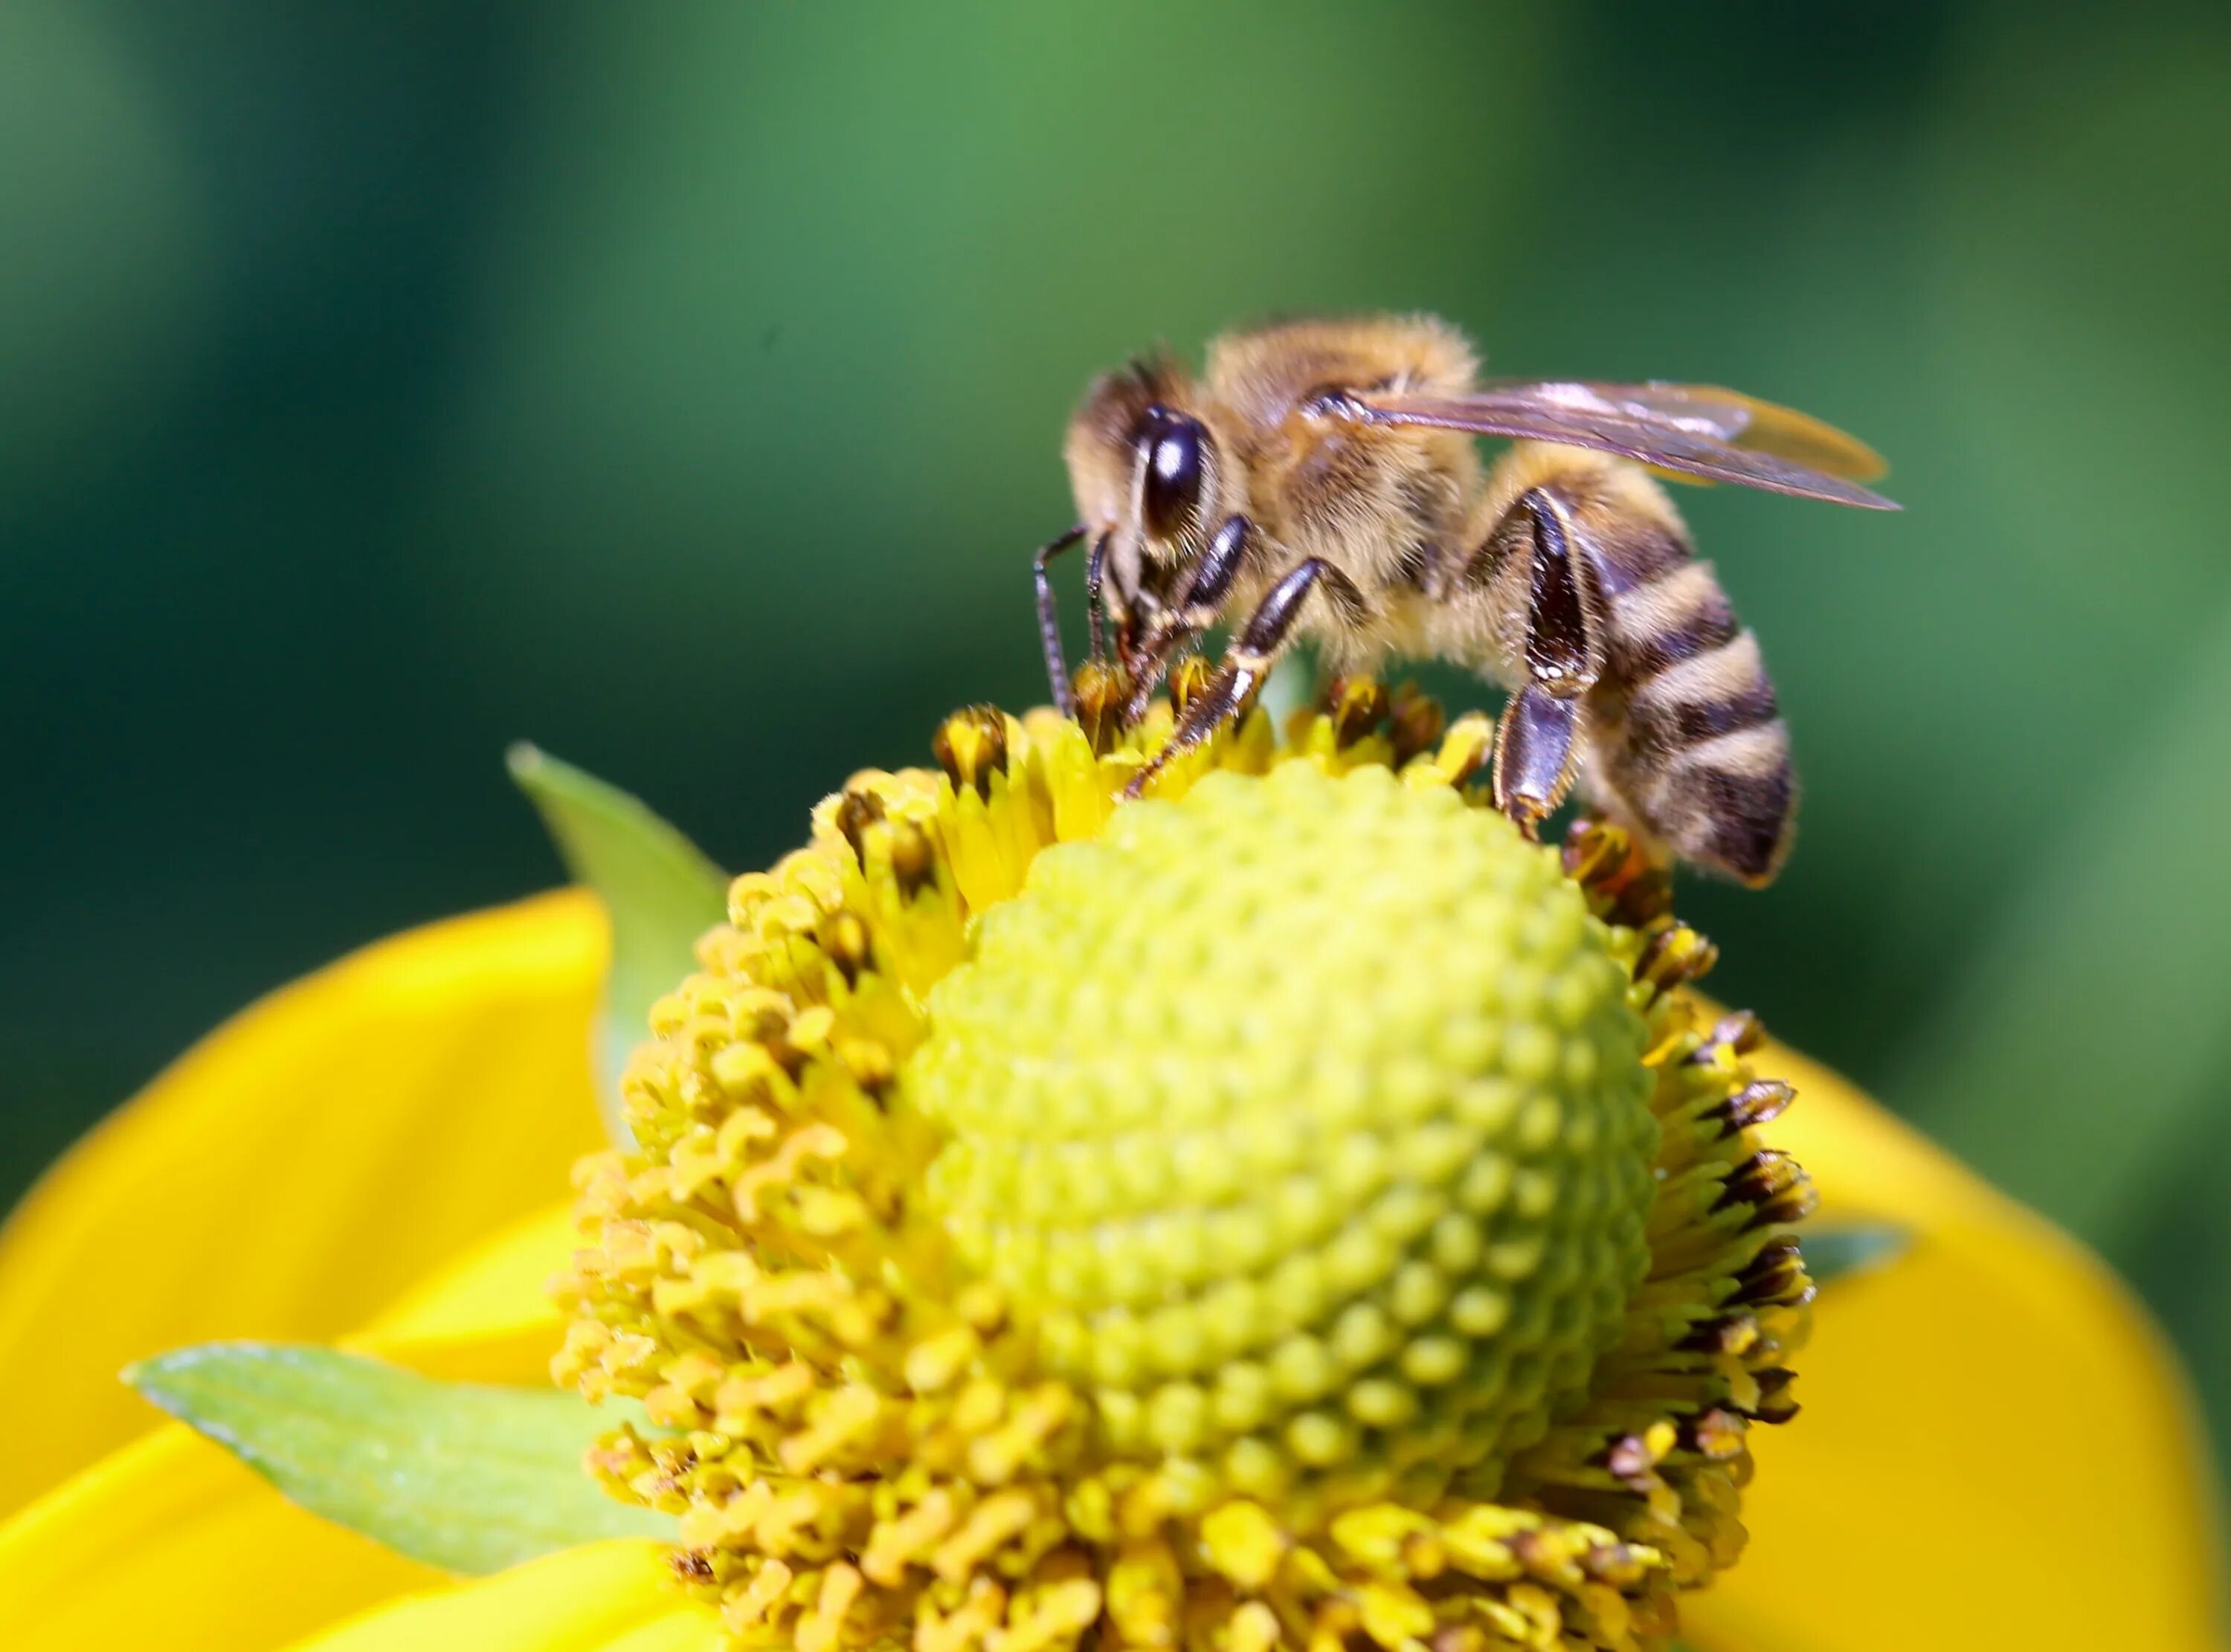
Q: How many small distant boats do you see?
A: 0